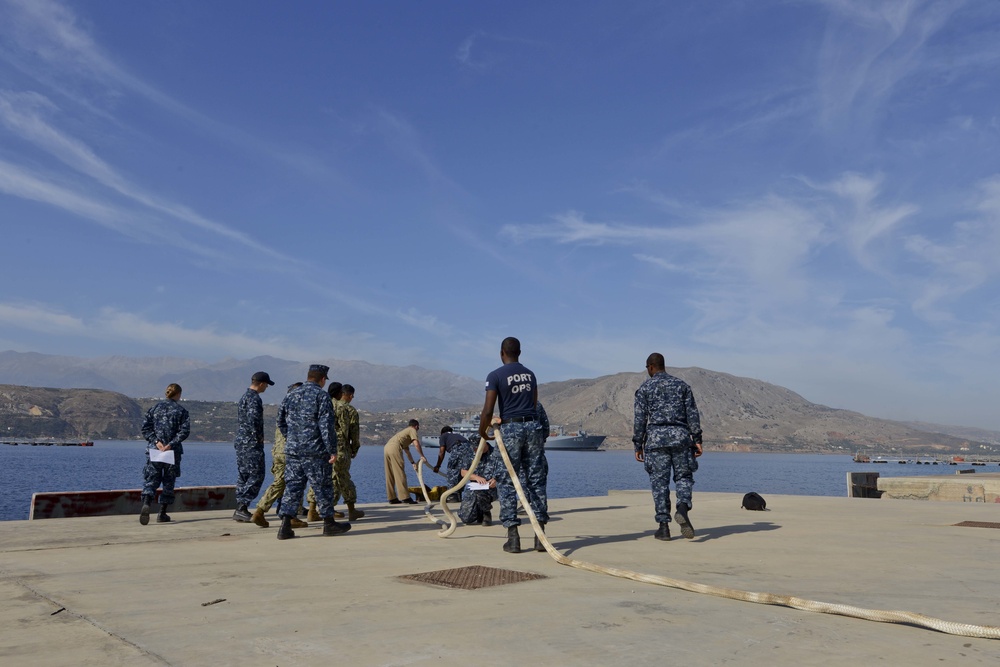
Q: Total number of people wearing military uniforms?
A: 12